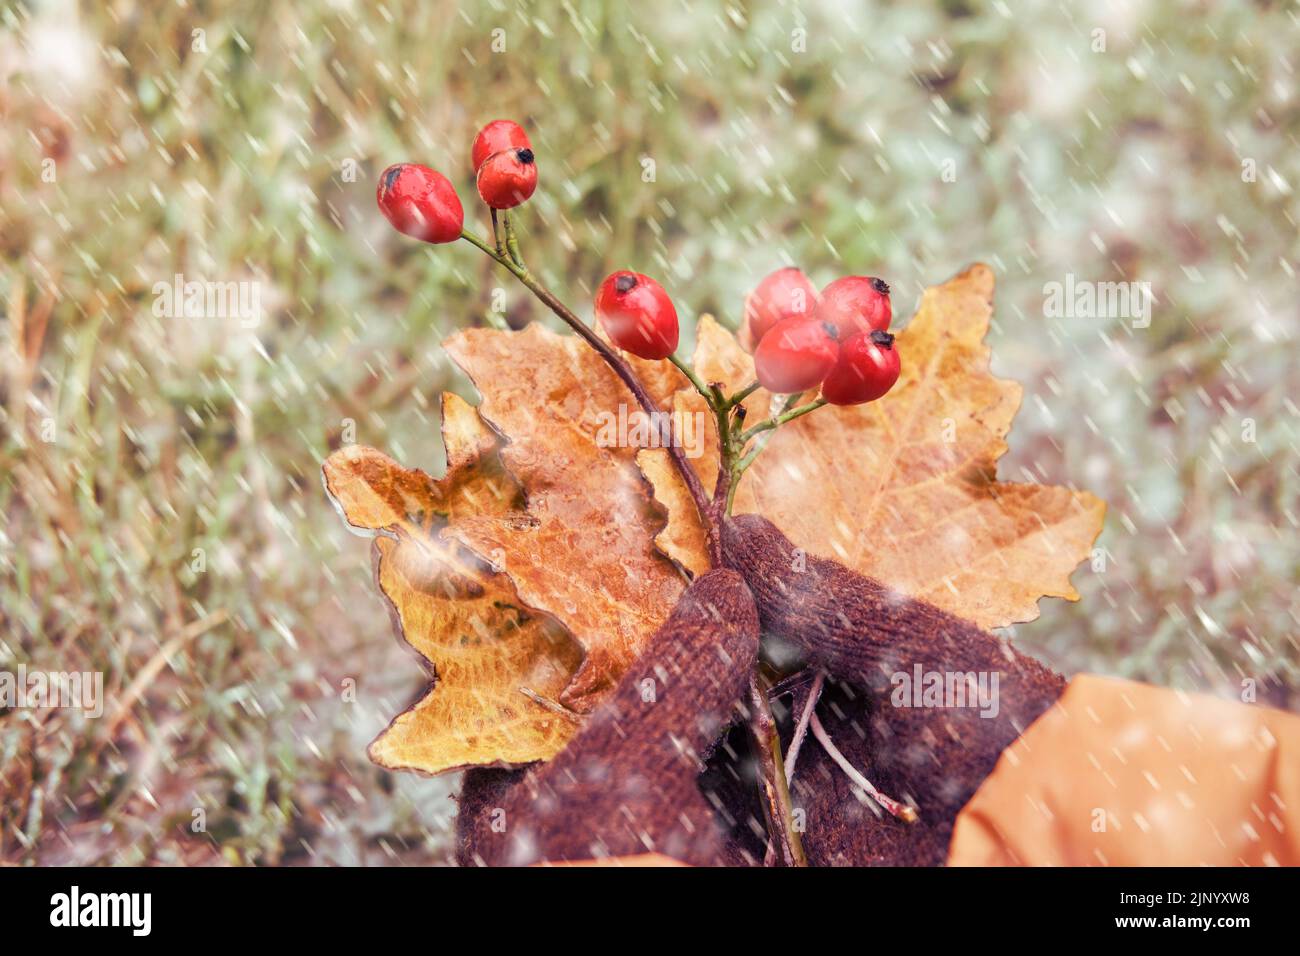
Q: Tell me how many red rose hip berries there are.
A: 8